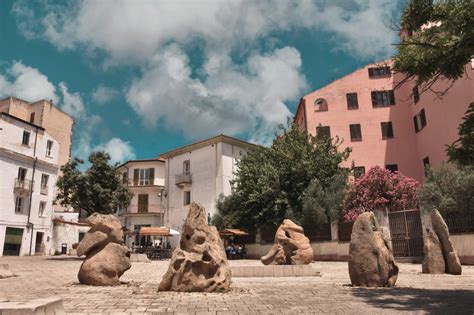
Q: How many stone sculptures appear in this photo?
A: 5